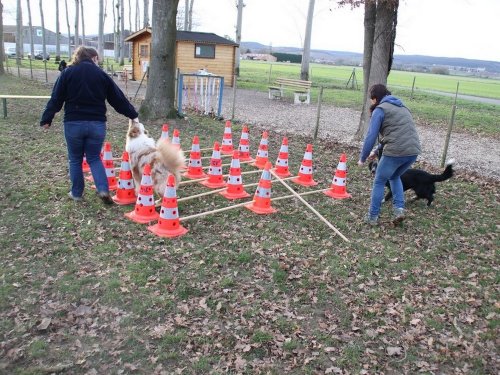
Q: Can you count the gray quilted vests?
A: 1